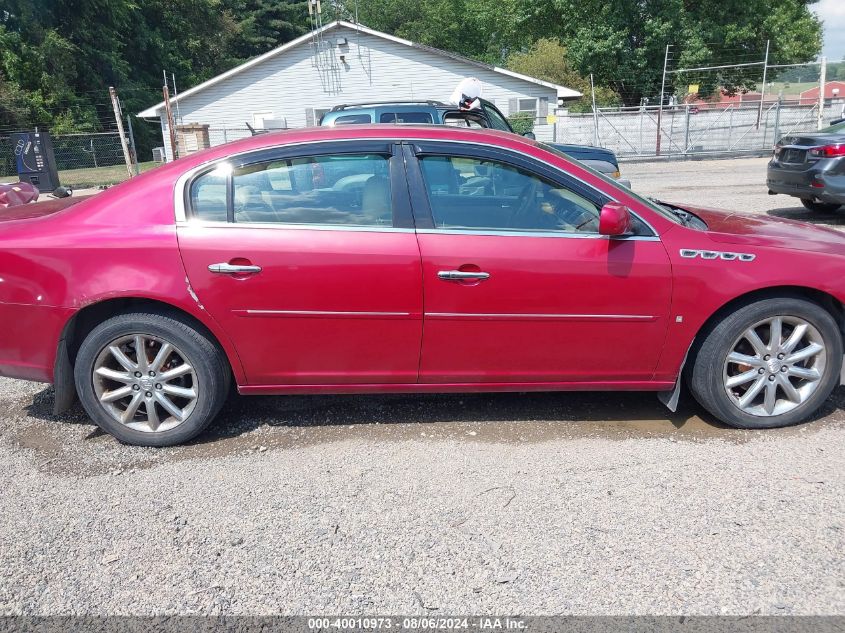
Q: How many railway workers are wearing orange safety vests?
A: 0